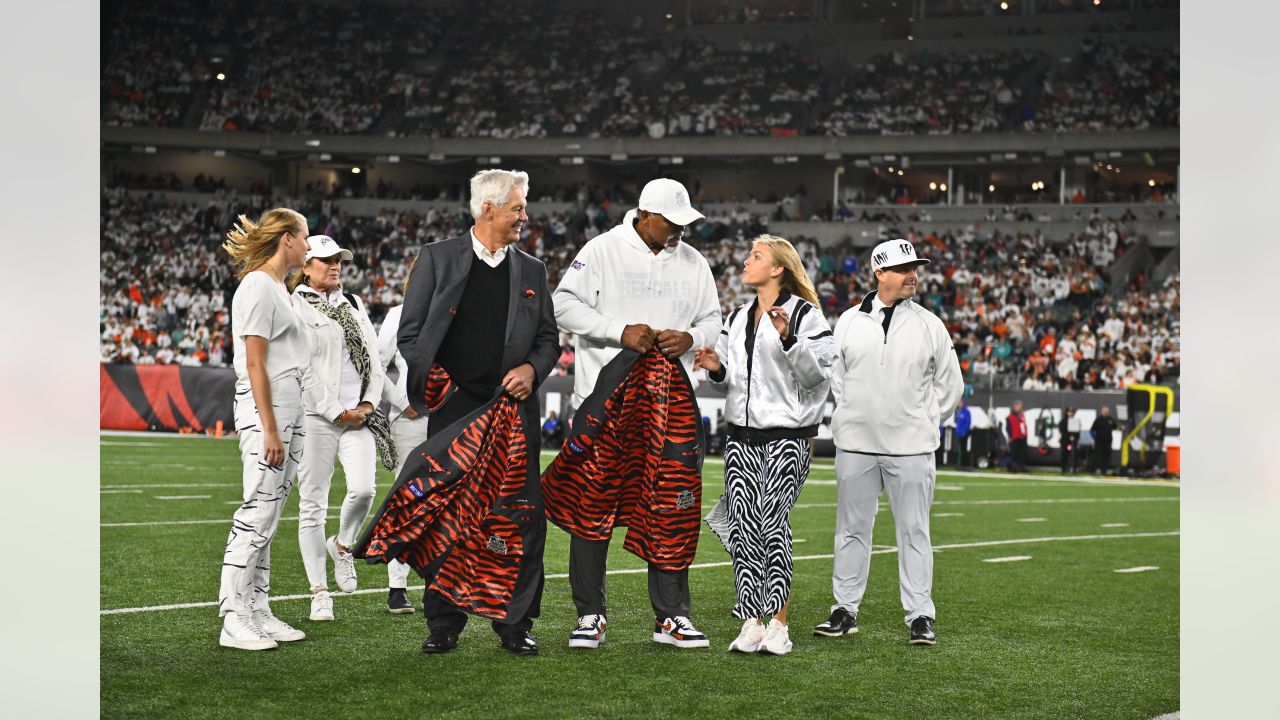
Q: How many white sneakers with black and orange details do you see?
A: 2